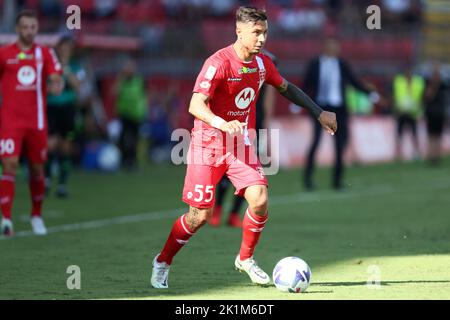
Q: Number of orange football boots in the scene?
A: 2